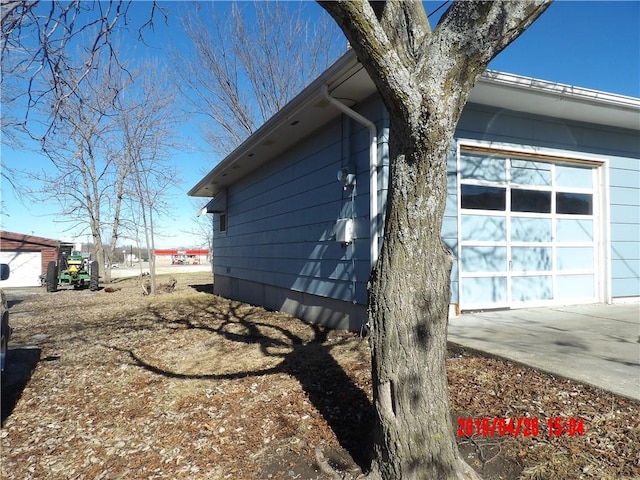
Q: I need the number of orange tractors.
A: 0